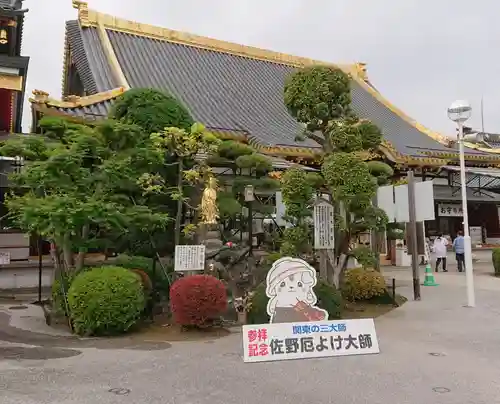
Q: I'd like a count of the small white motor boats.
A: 0